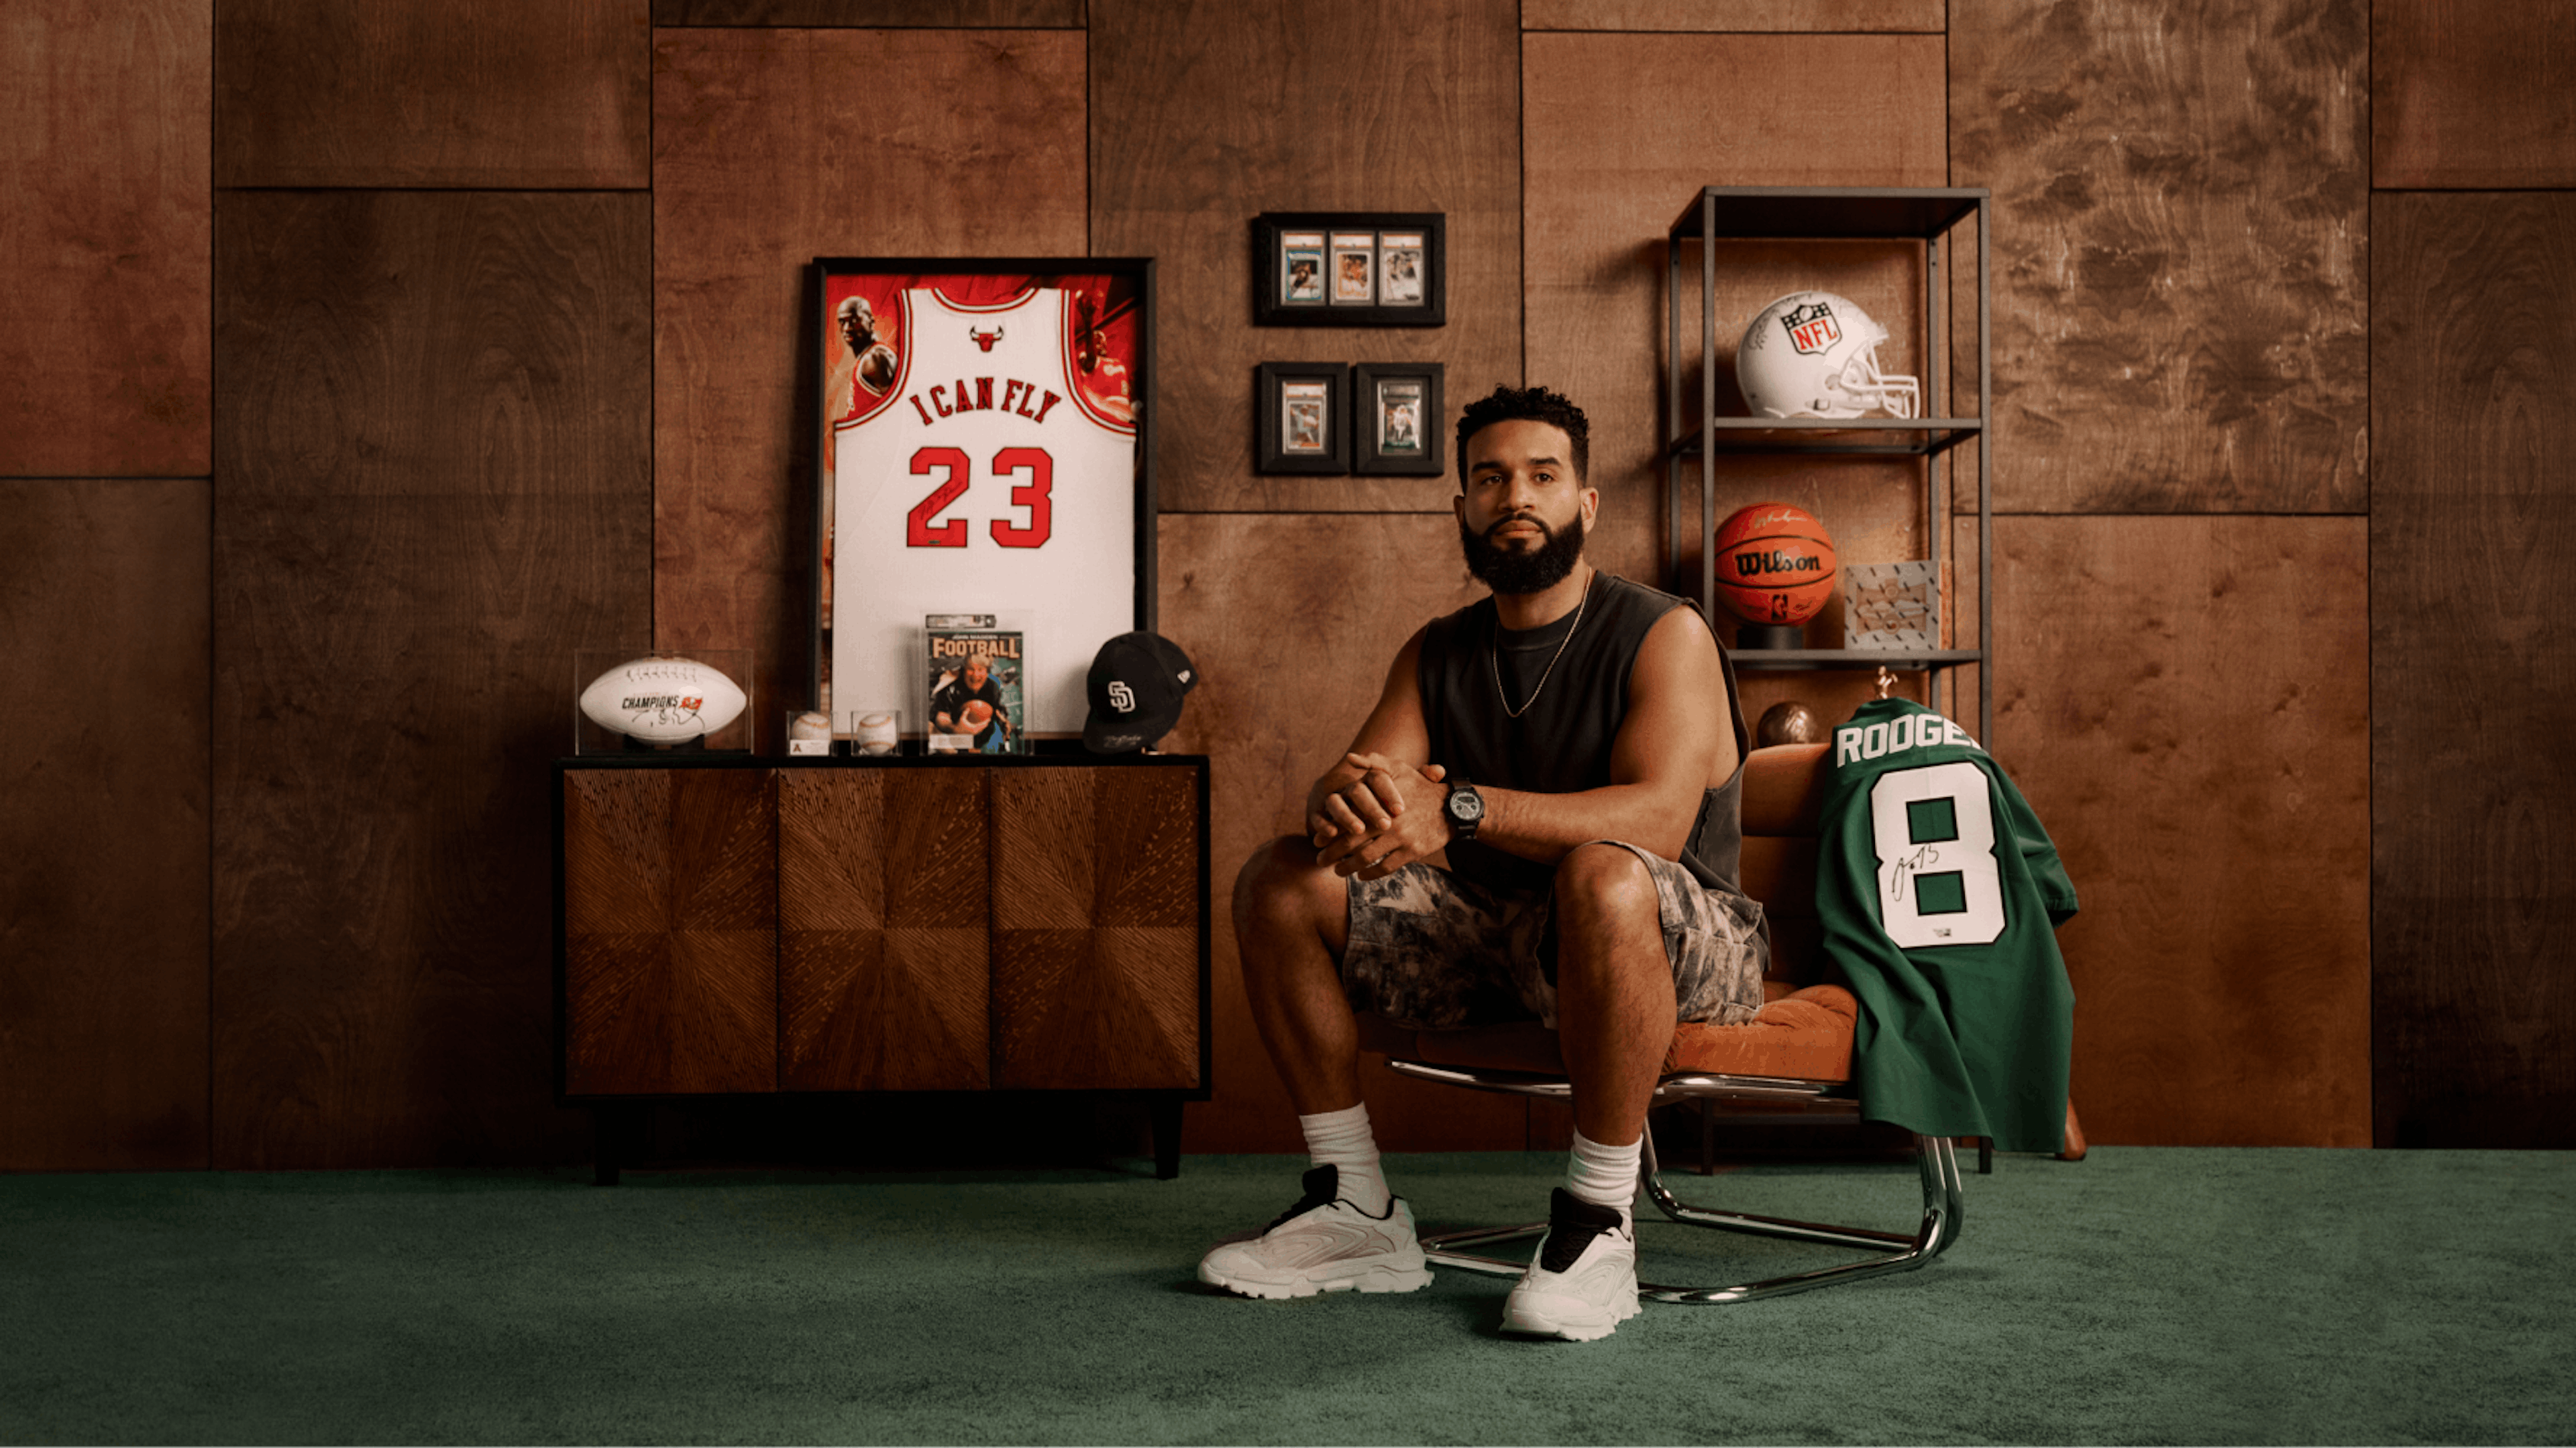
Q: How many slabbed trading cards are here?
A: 5